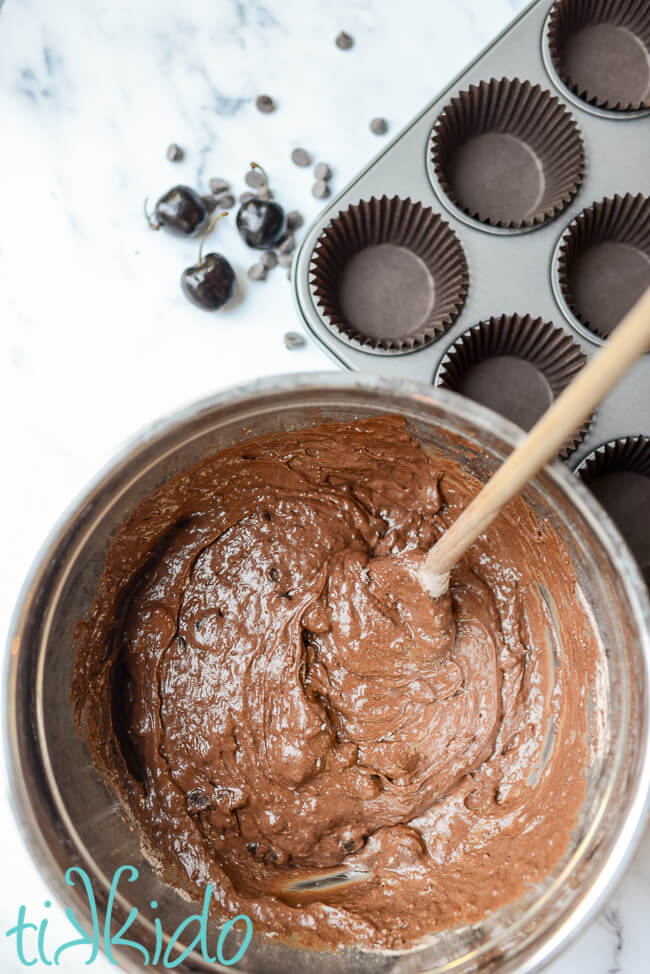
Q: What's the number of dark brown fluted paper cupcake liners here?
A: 6